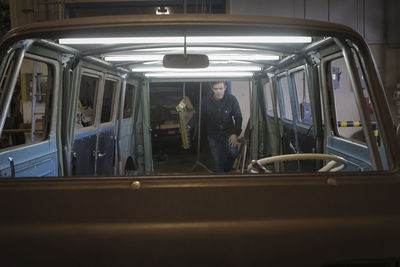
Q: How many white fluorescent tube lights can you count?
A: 4